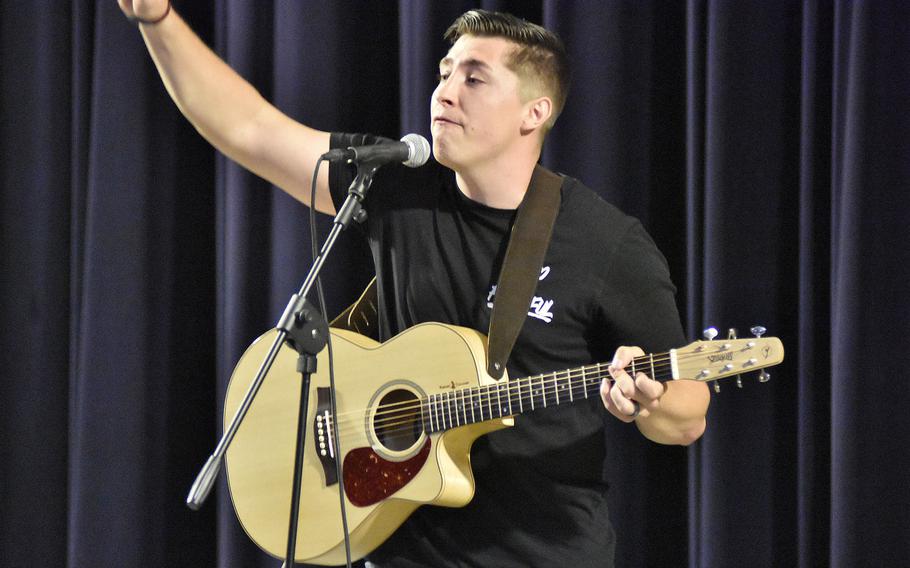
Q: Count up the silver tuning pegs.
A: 6